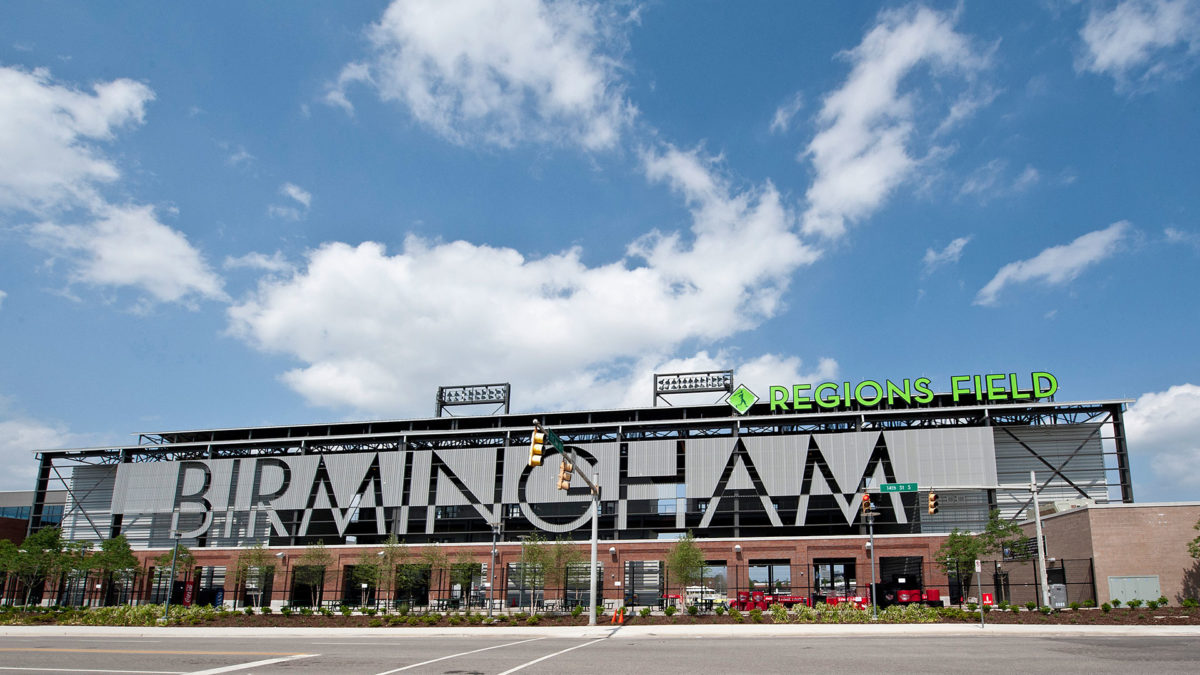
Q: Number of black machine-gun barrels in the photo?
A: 0